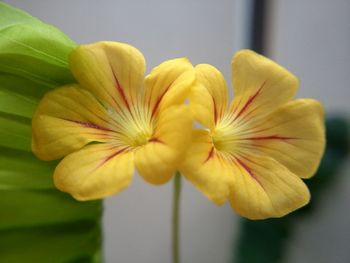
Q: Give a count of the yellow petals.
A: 10